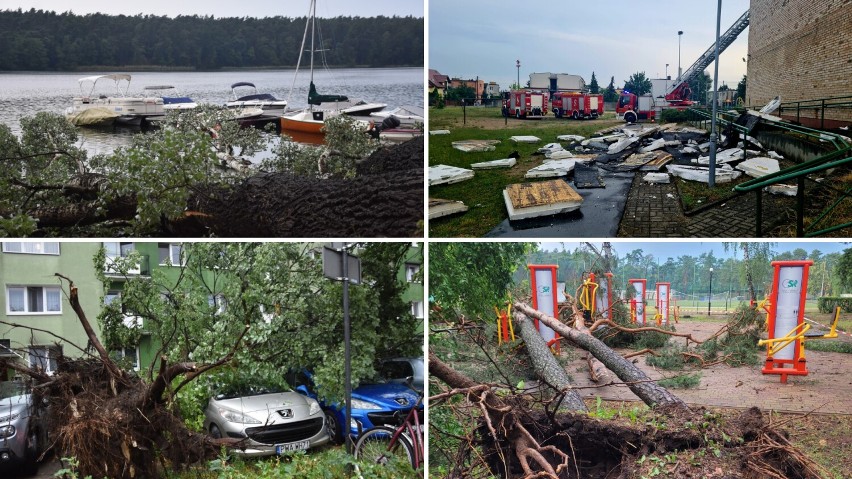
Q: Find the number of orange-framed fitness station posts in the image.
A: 5